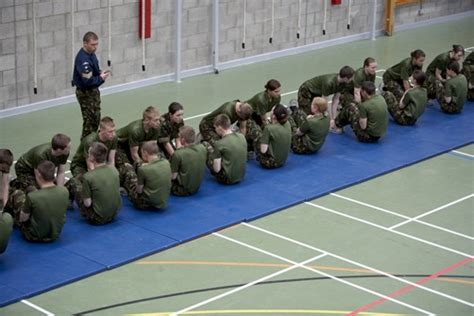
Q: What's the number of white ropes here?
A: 9